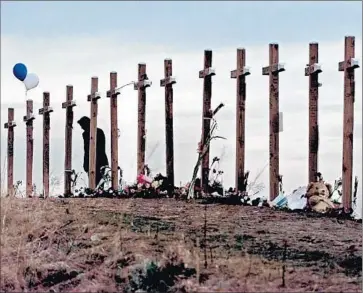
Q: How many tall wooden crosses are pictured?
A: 13